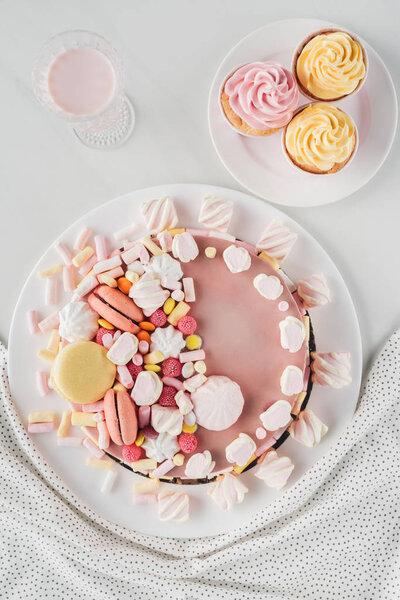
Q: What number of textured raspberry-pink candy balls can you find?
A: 8